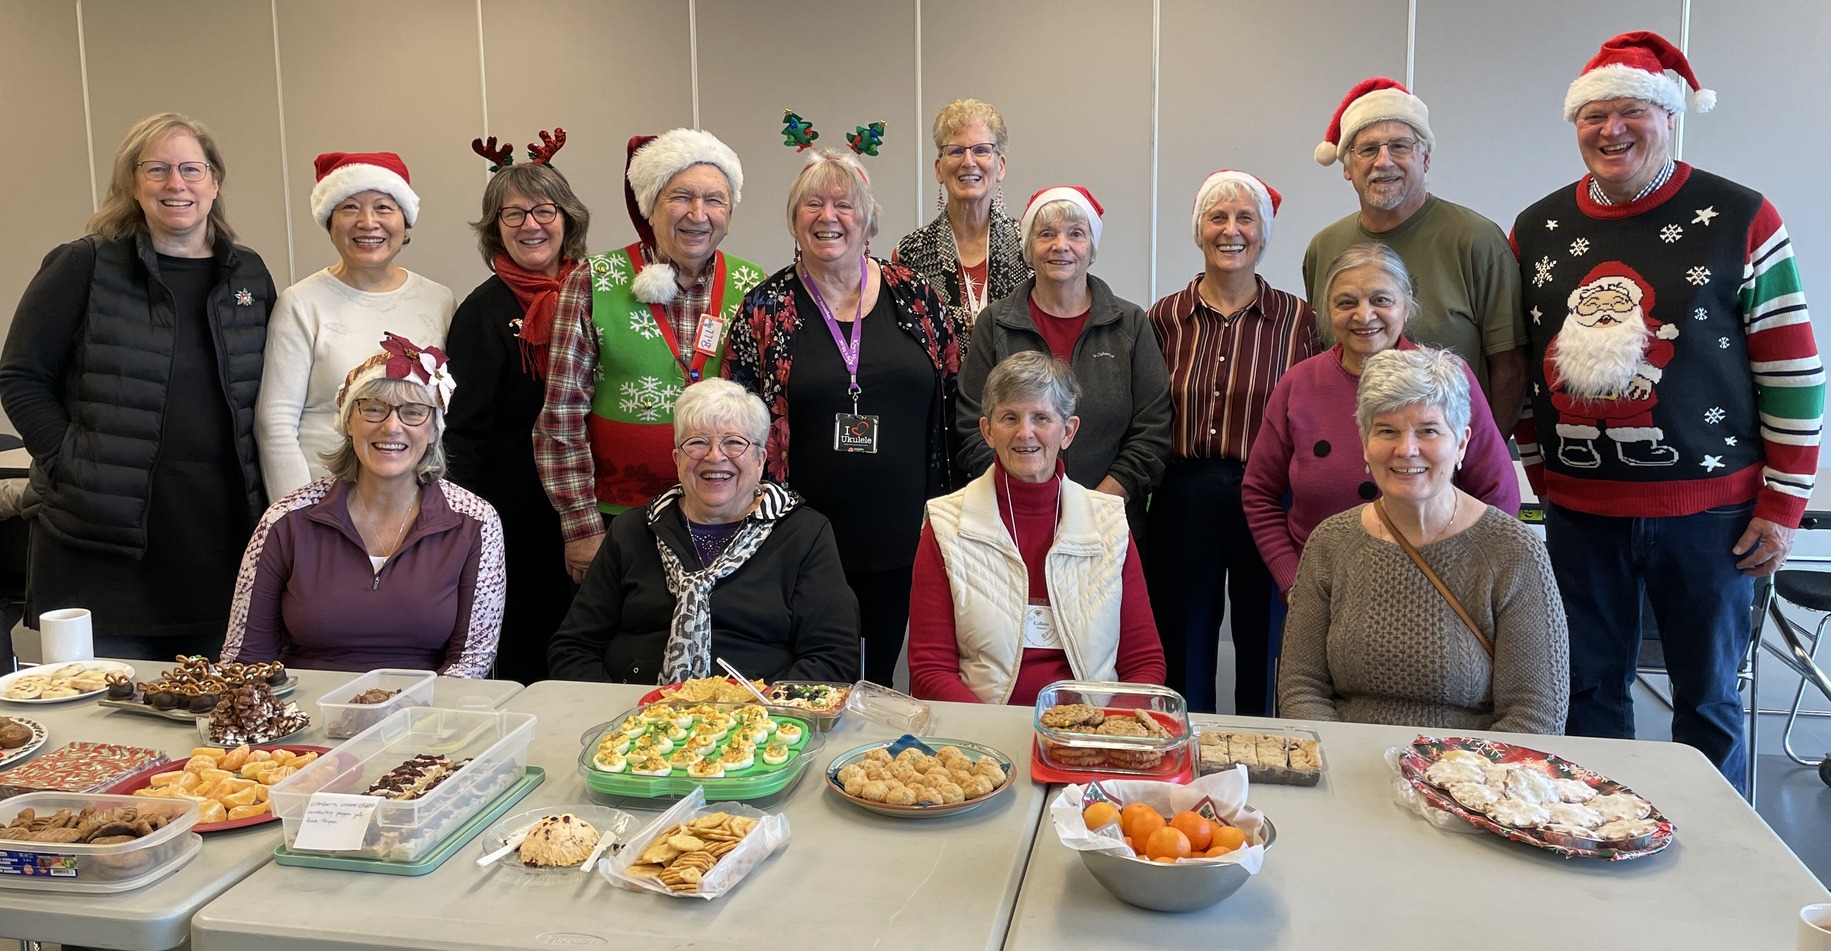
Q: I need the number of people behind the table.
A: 15